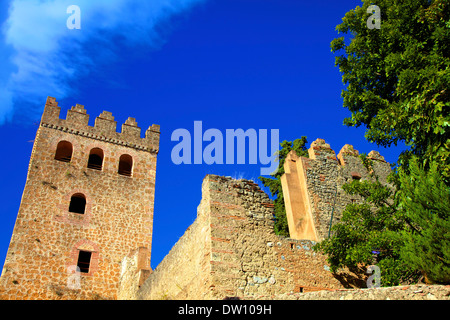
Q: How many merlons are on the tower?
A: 5